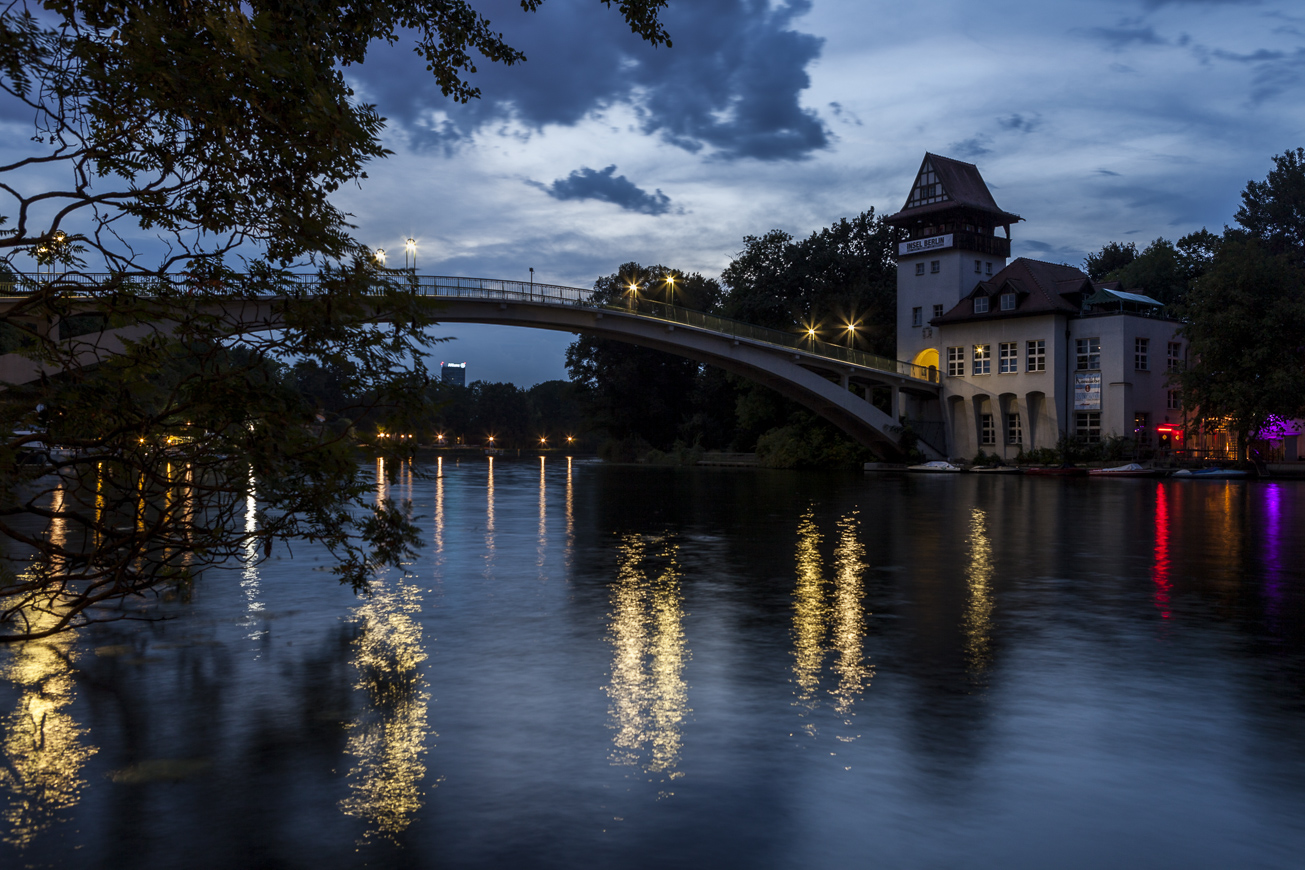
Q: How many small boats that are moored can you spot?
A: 5